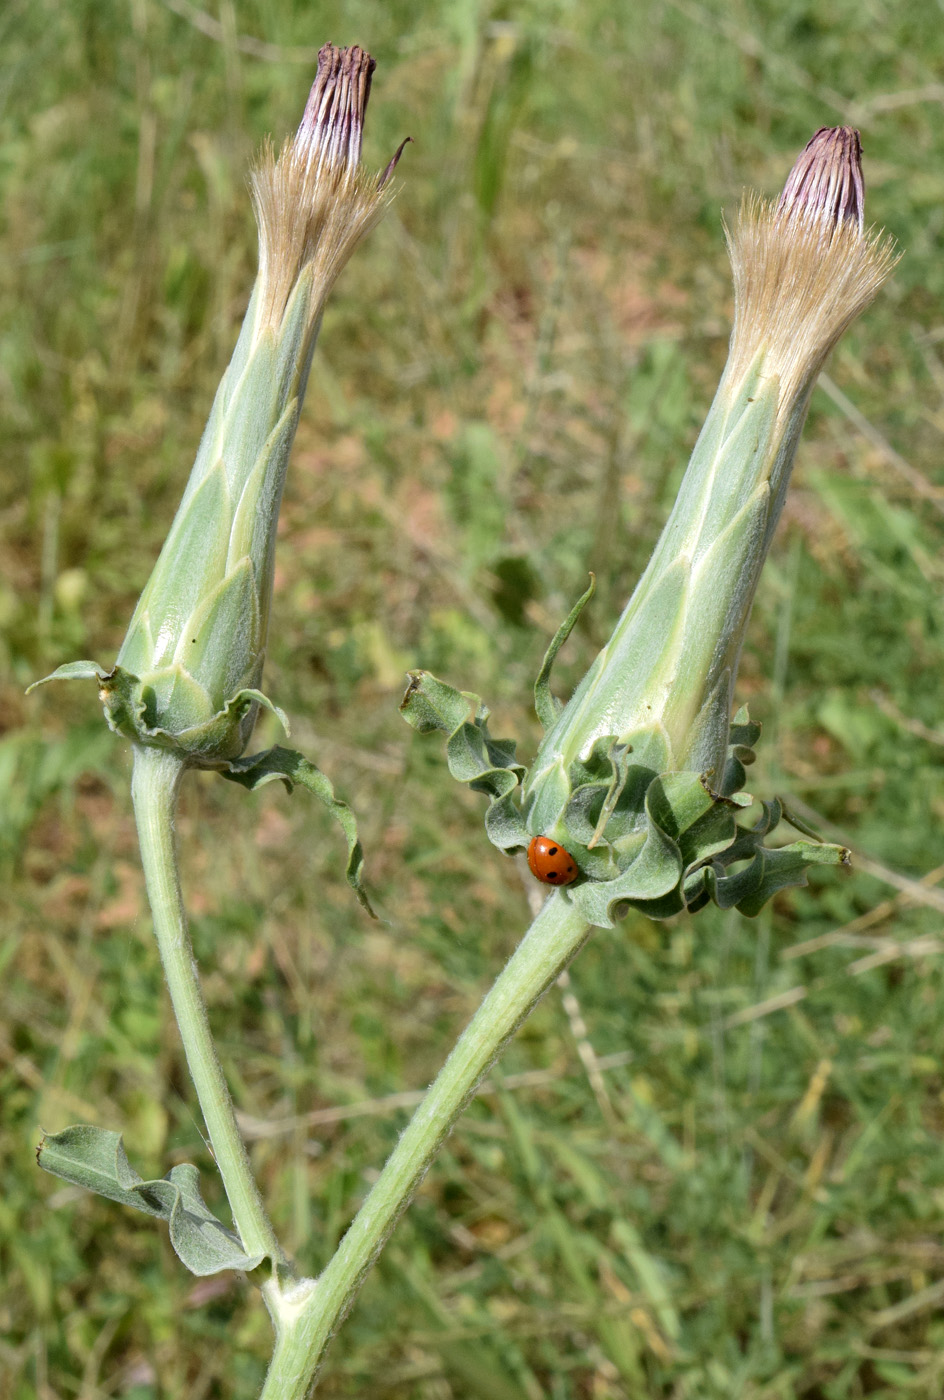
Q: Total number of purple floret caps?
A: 2